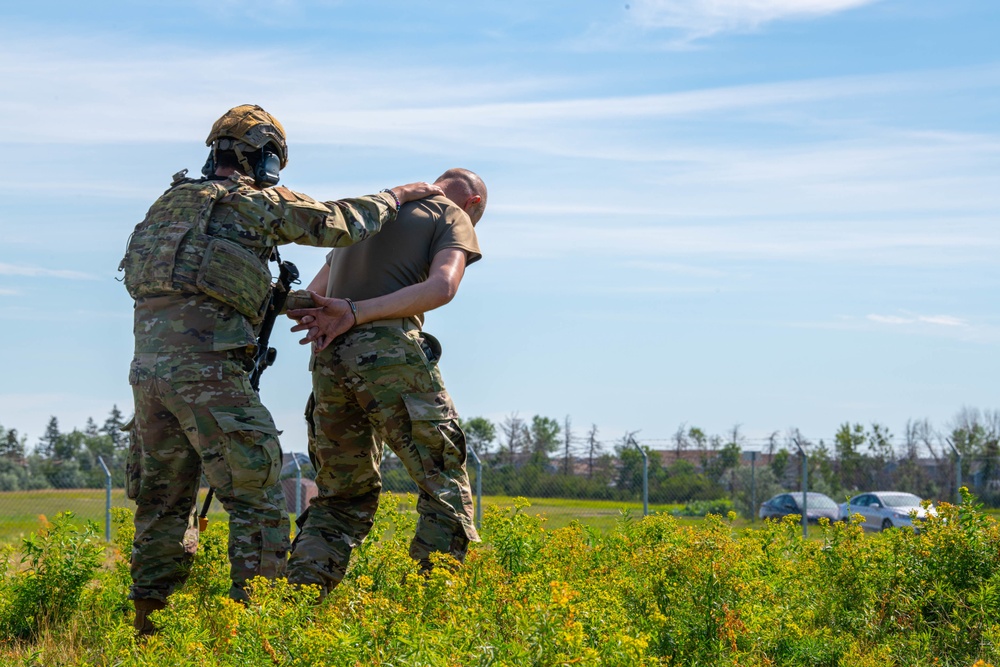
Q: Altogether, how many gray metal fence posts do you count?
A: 6